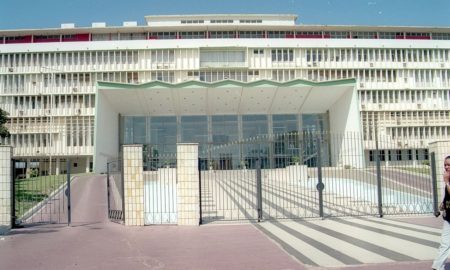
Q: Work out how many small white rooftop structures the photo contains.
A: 3